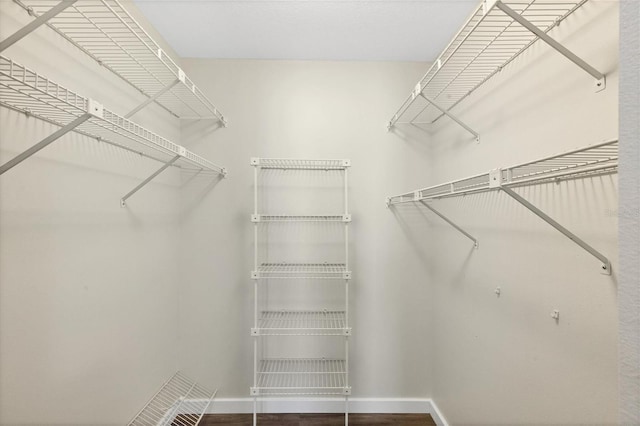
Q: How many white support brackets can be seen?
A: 8